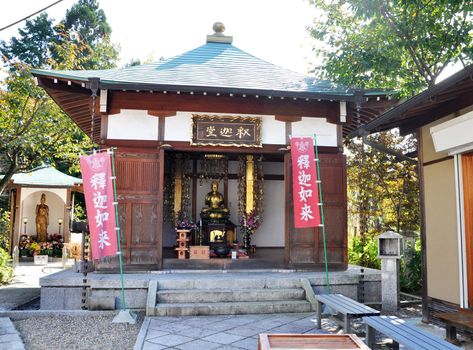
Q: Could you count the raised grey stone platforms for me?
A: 1